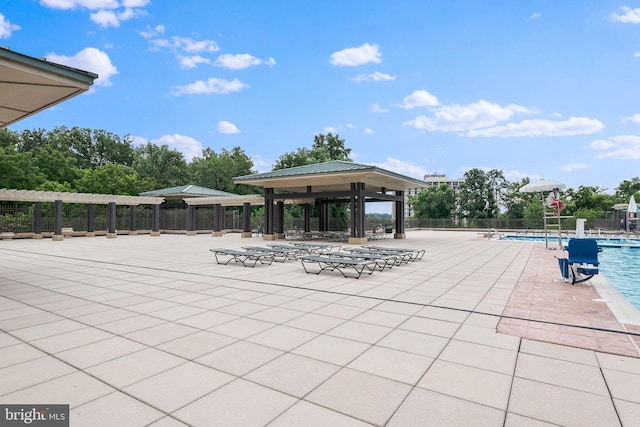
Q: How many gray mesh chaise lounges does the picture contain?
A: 8